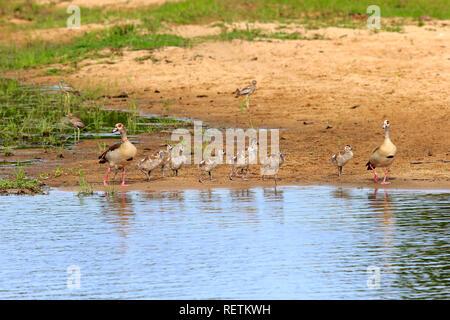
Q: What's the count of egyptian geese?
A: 10